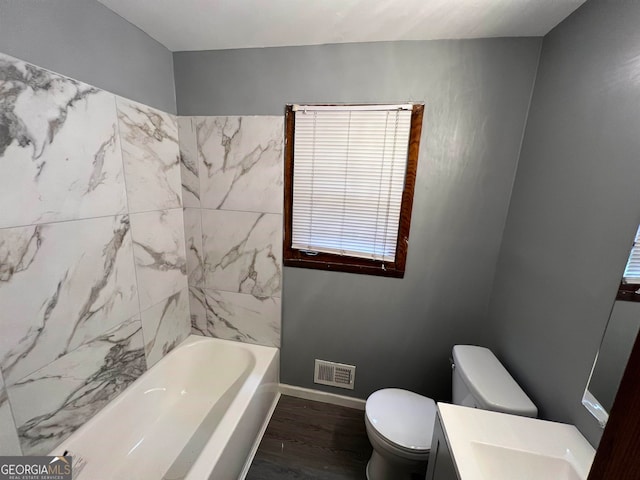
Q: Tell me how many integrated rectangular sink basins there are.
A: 1